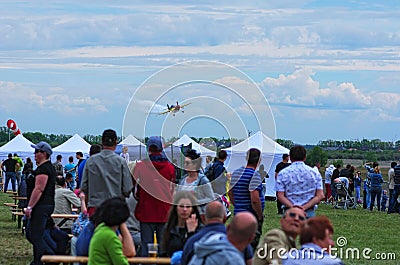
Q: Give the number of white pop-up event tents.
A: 5